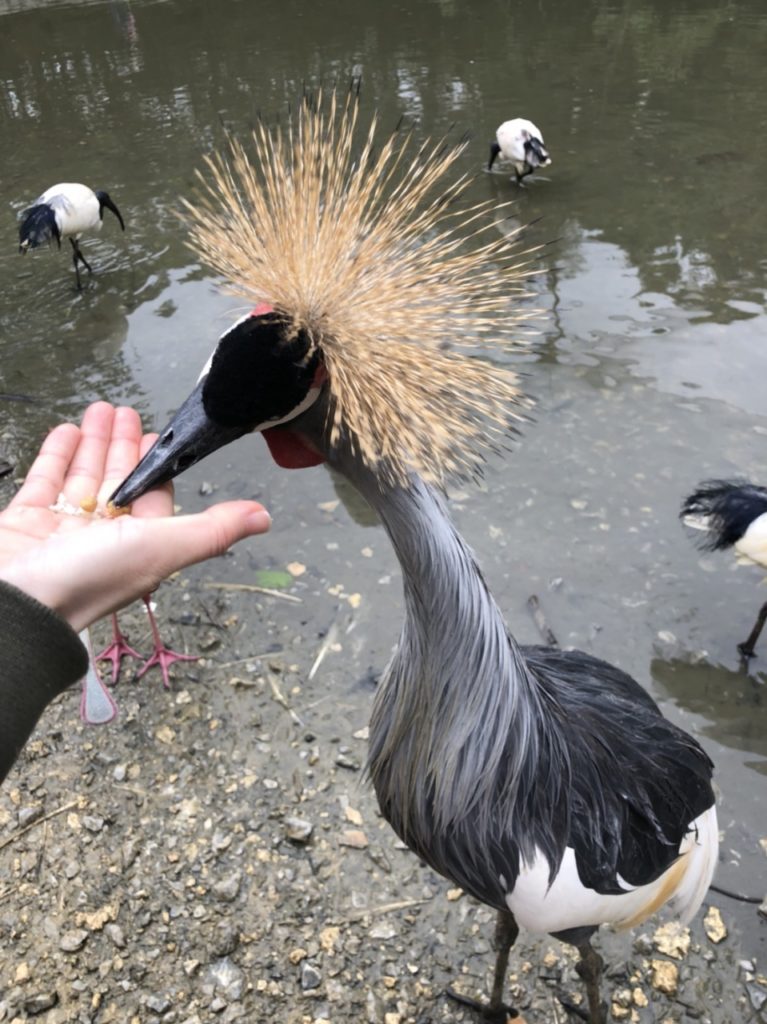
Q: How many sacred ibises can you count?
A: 3